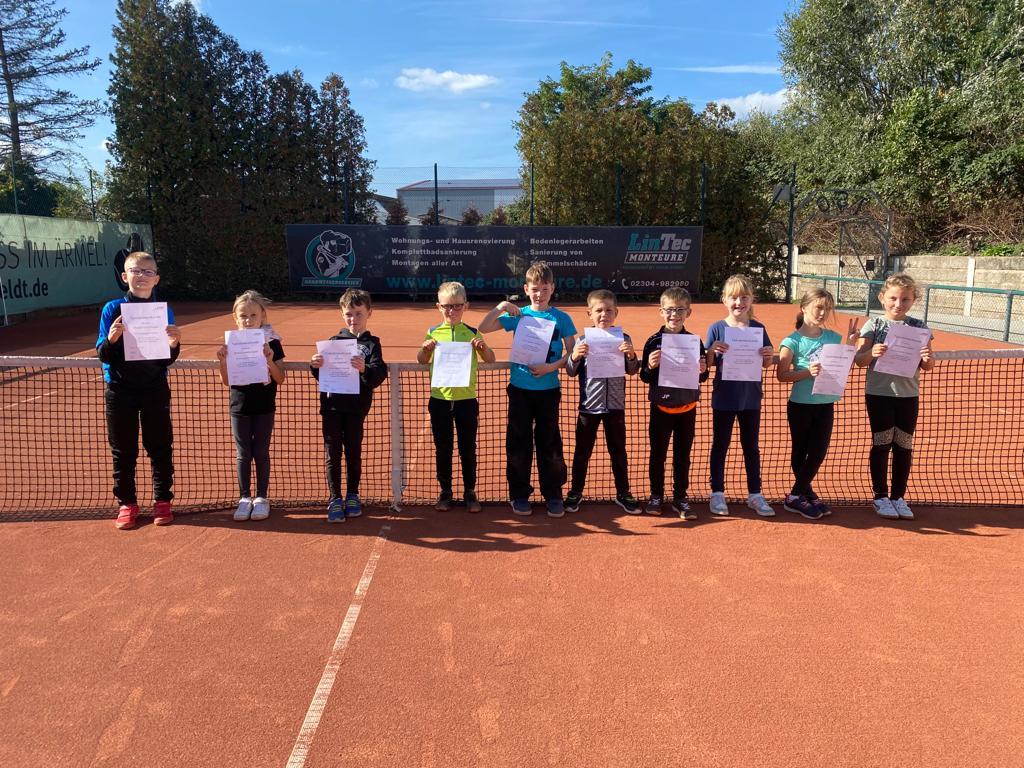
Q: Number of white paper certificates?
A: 10